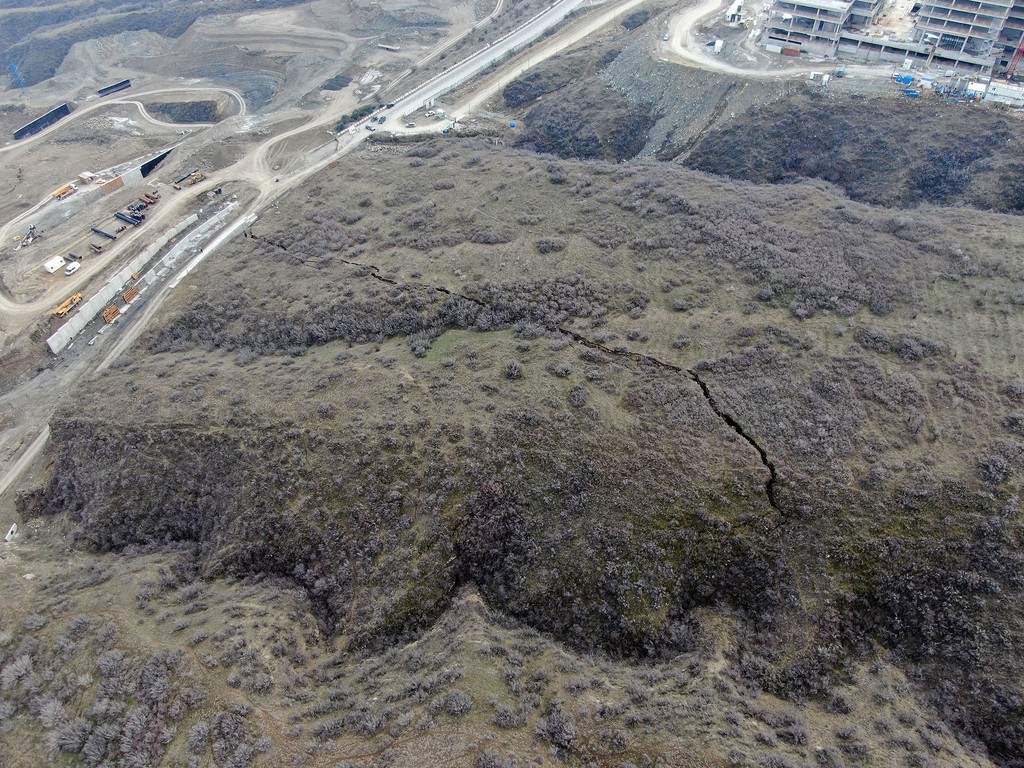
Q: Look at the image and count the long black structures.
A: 3